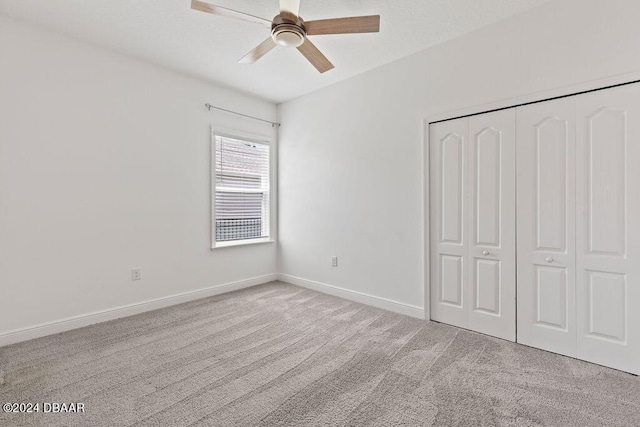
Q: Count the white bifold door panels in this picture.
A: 4